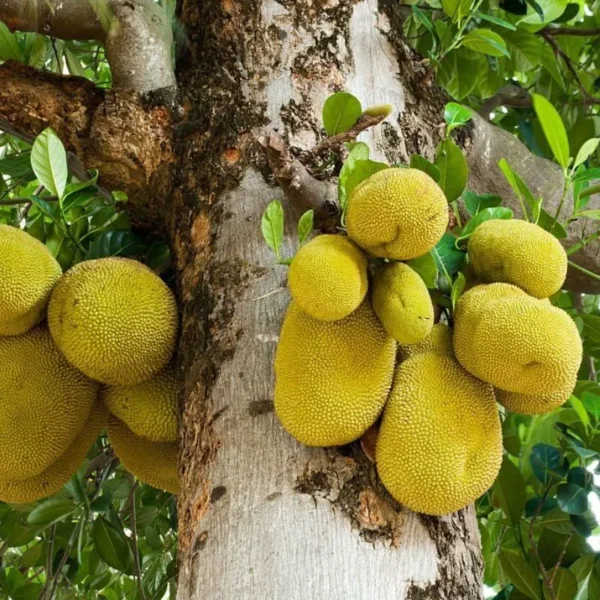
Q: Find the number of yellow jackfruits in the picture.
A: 14